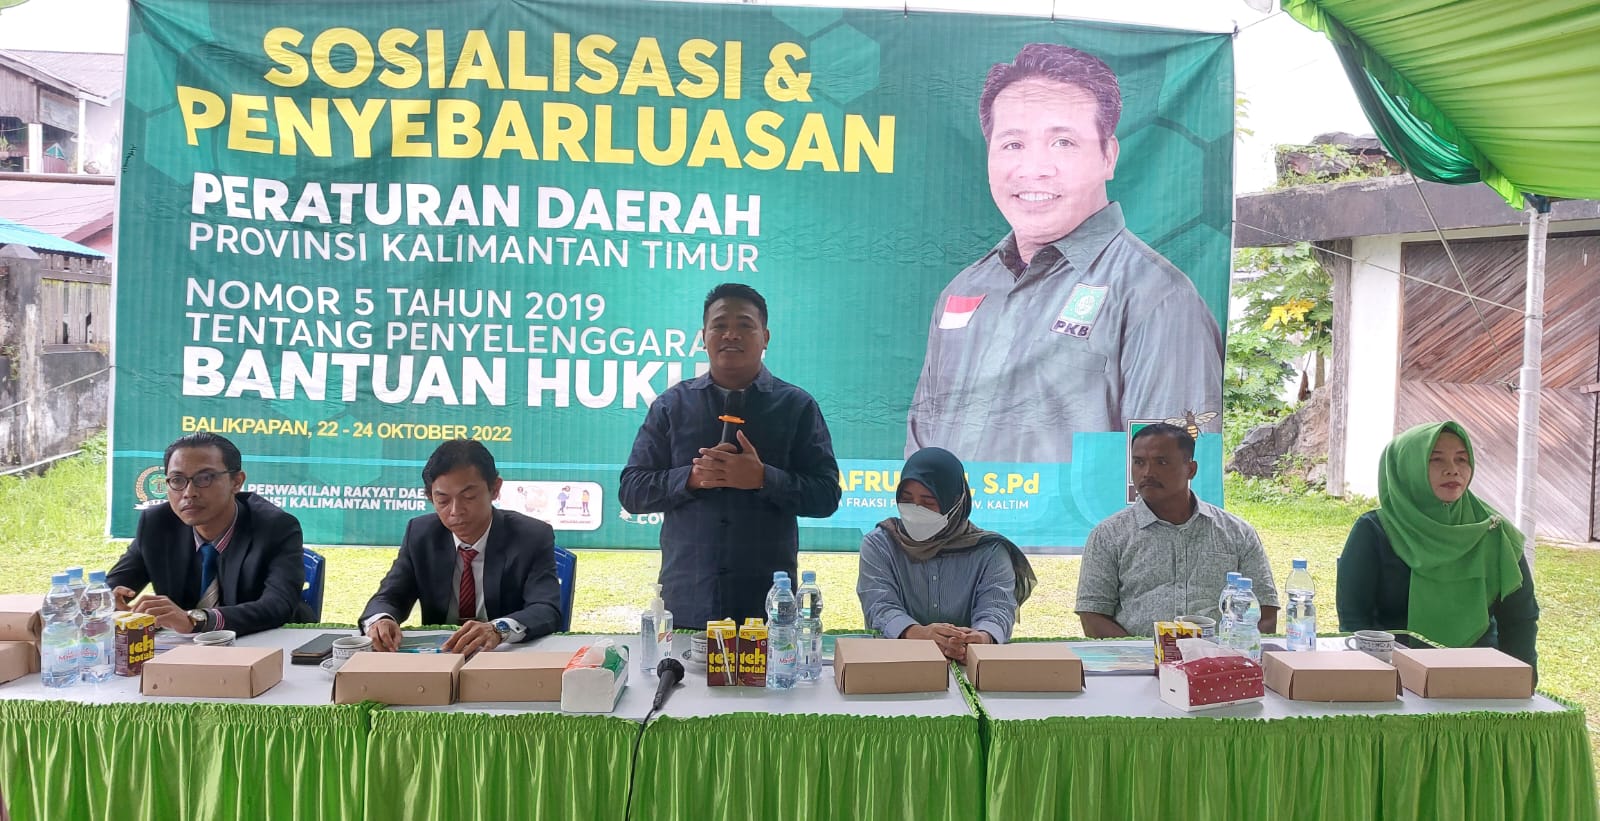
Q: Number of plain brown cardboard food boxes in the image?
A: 9